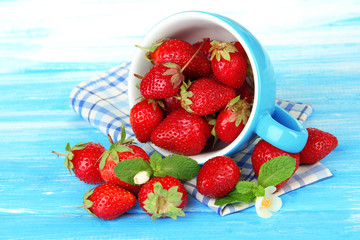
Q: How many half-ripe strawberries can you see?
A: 0